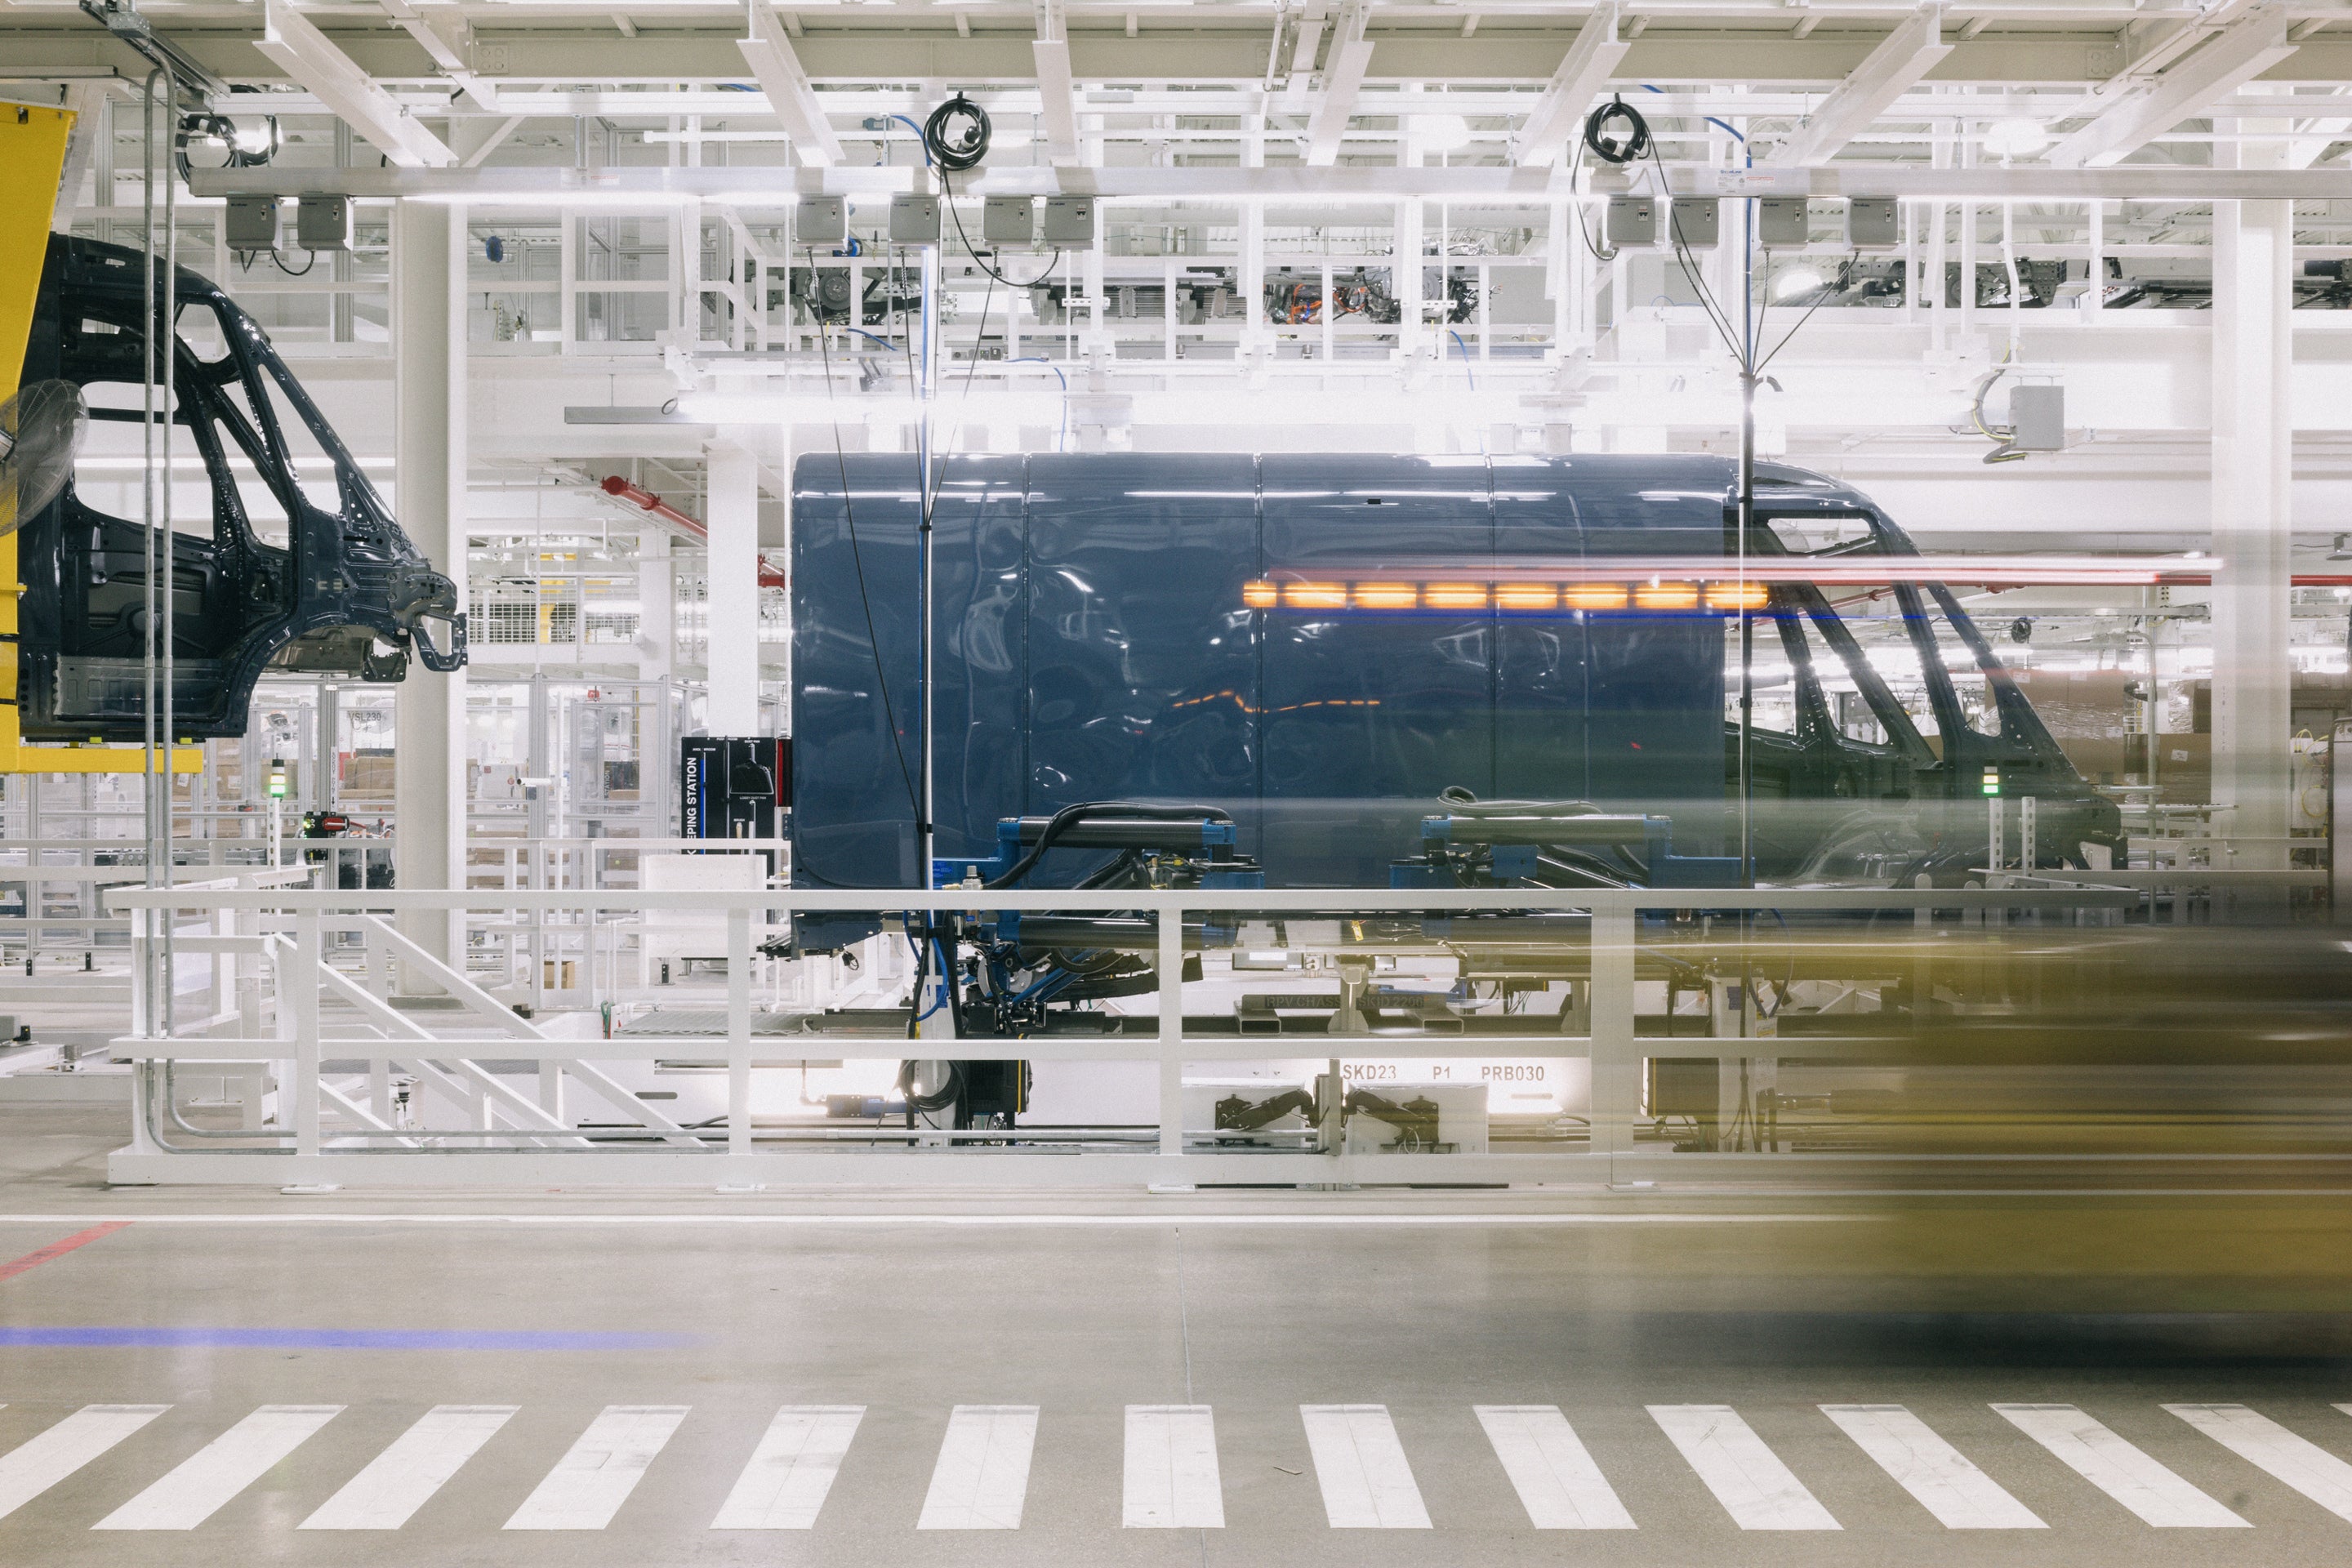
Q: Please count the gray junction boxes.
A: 11